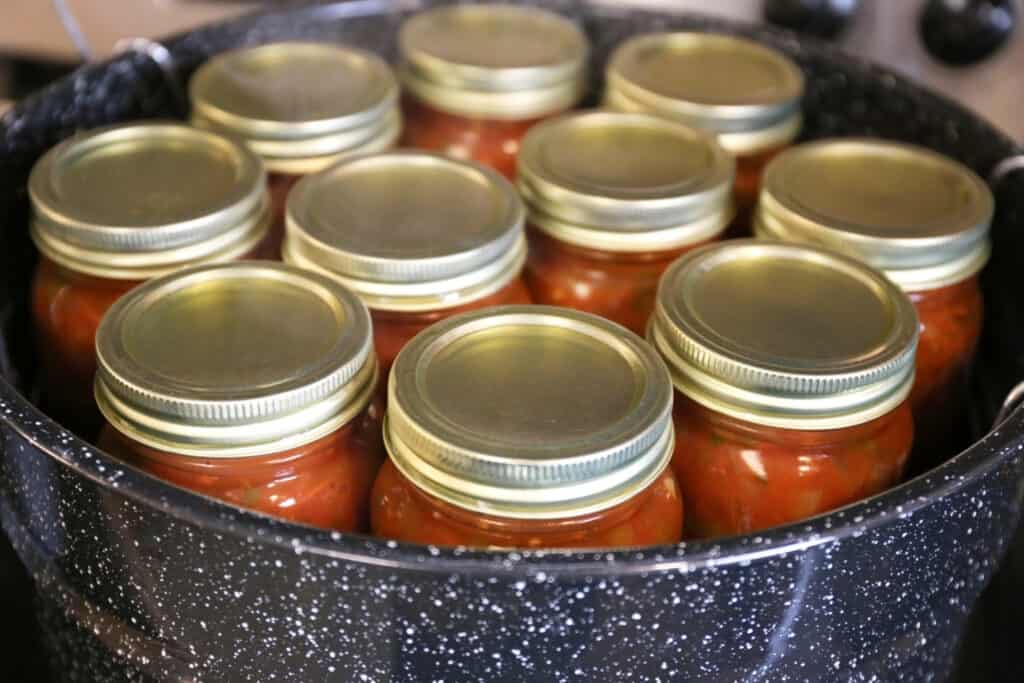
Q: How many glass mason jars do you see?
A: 10